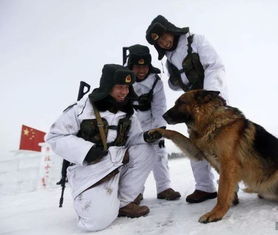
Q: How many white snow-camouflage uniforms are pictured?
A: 3